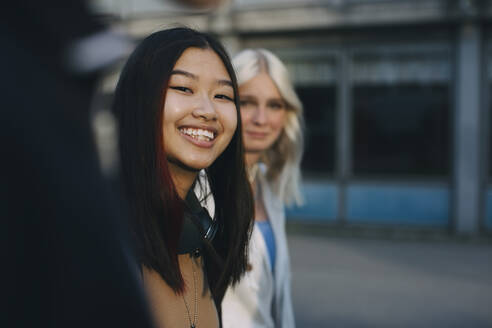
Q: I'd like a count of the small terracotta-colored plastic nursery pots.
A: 0